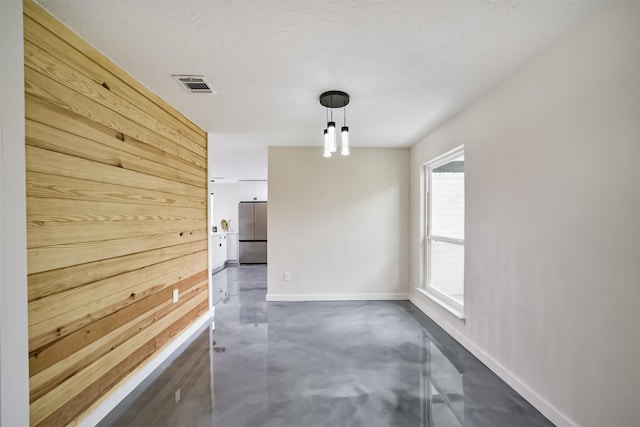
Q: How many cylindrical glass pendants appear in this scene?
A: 3